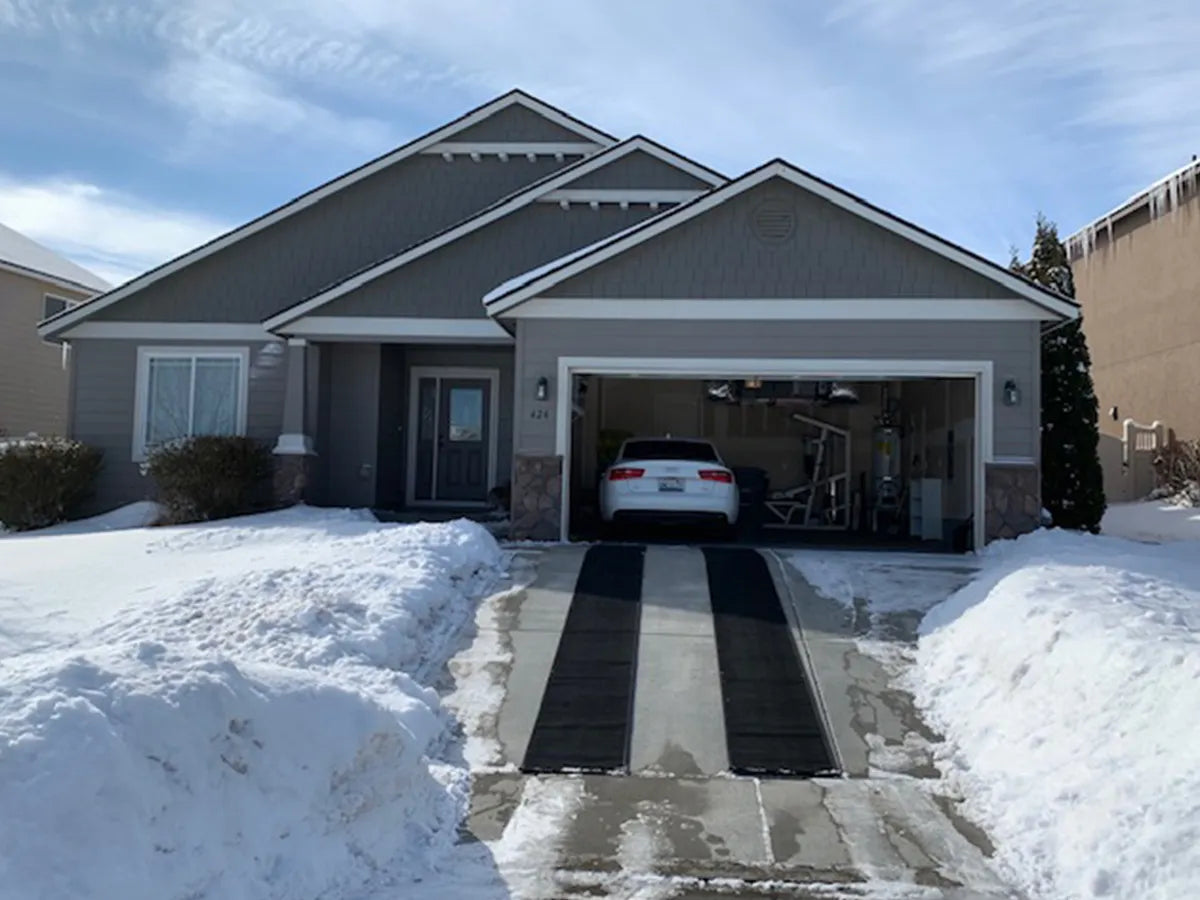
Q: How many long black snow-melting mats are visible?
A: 2